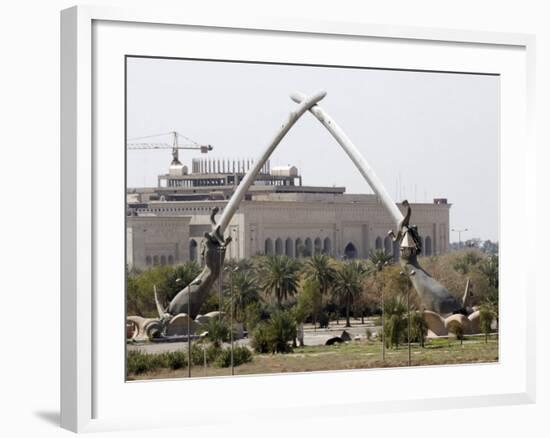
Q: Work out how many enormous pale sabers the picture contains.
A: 2